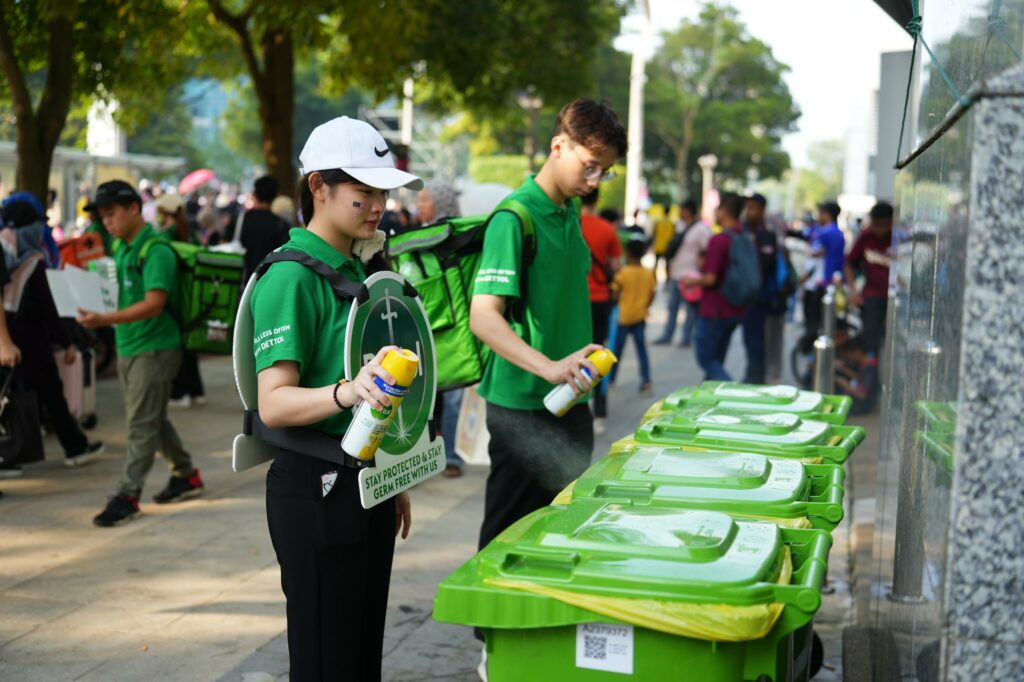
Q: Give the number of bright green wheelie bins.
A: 4